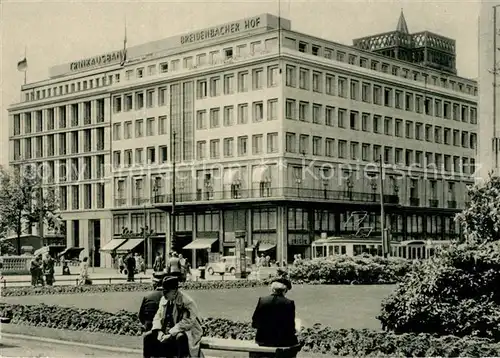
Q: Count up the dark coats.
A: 2